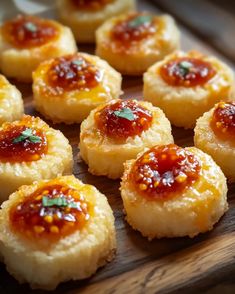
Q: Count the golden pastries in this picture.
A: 11